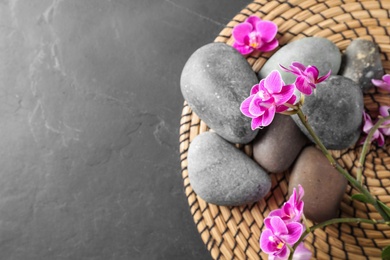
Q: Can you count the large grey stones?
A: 4